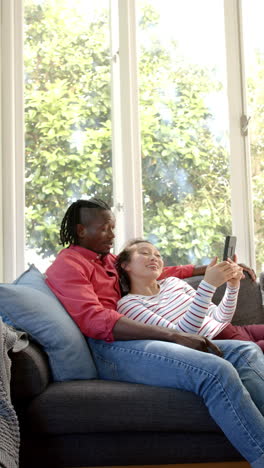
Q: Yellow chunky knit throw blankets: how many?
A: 0